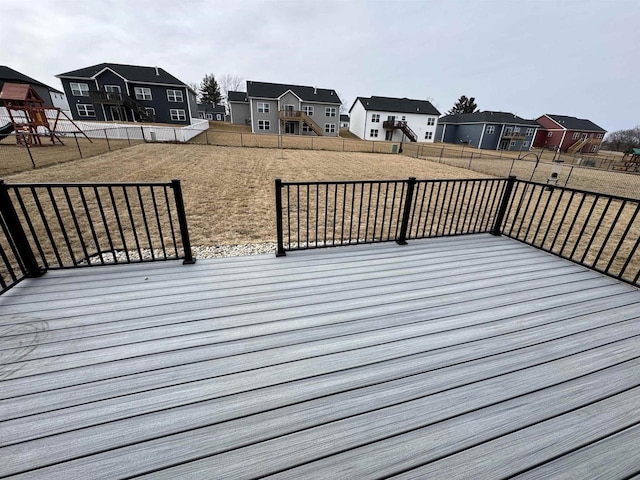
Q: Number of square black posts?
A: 5